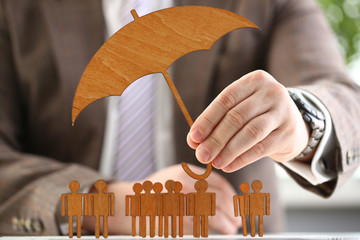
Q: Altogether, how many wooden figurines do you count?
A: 10